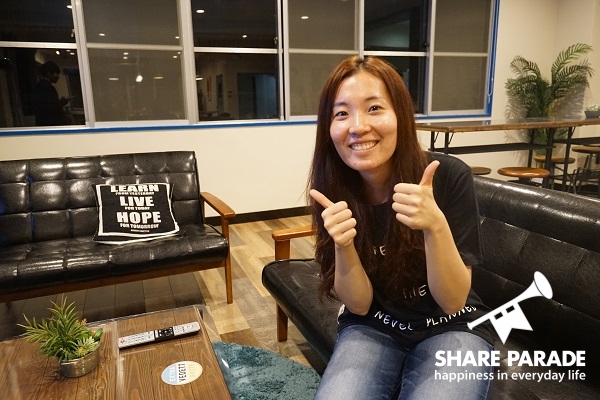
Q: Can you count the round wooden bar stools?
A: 4